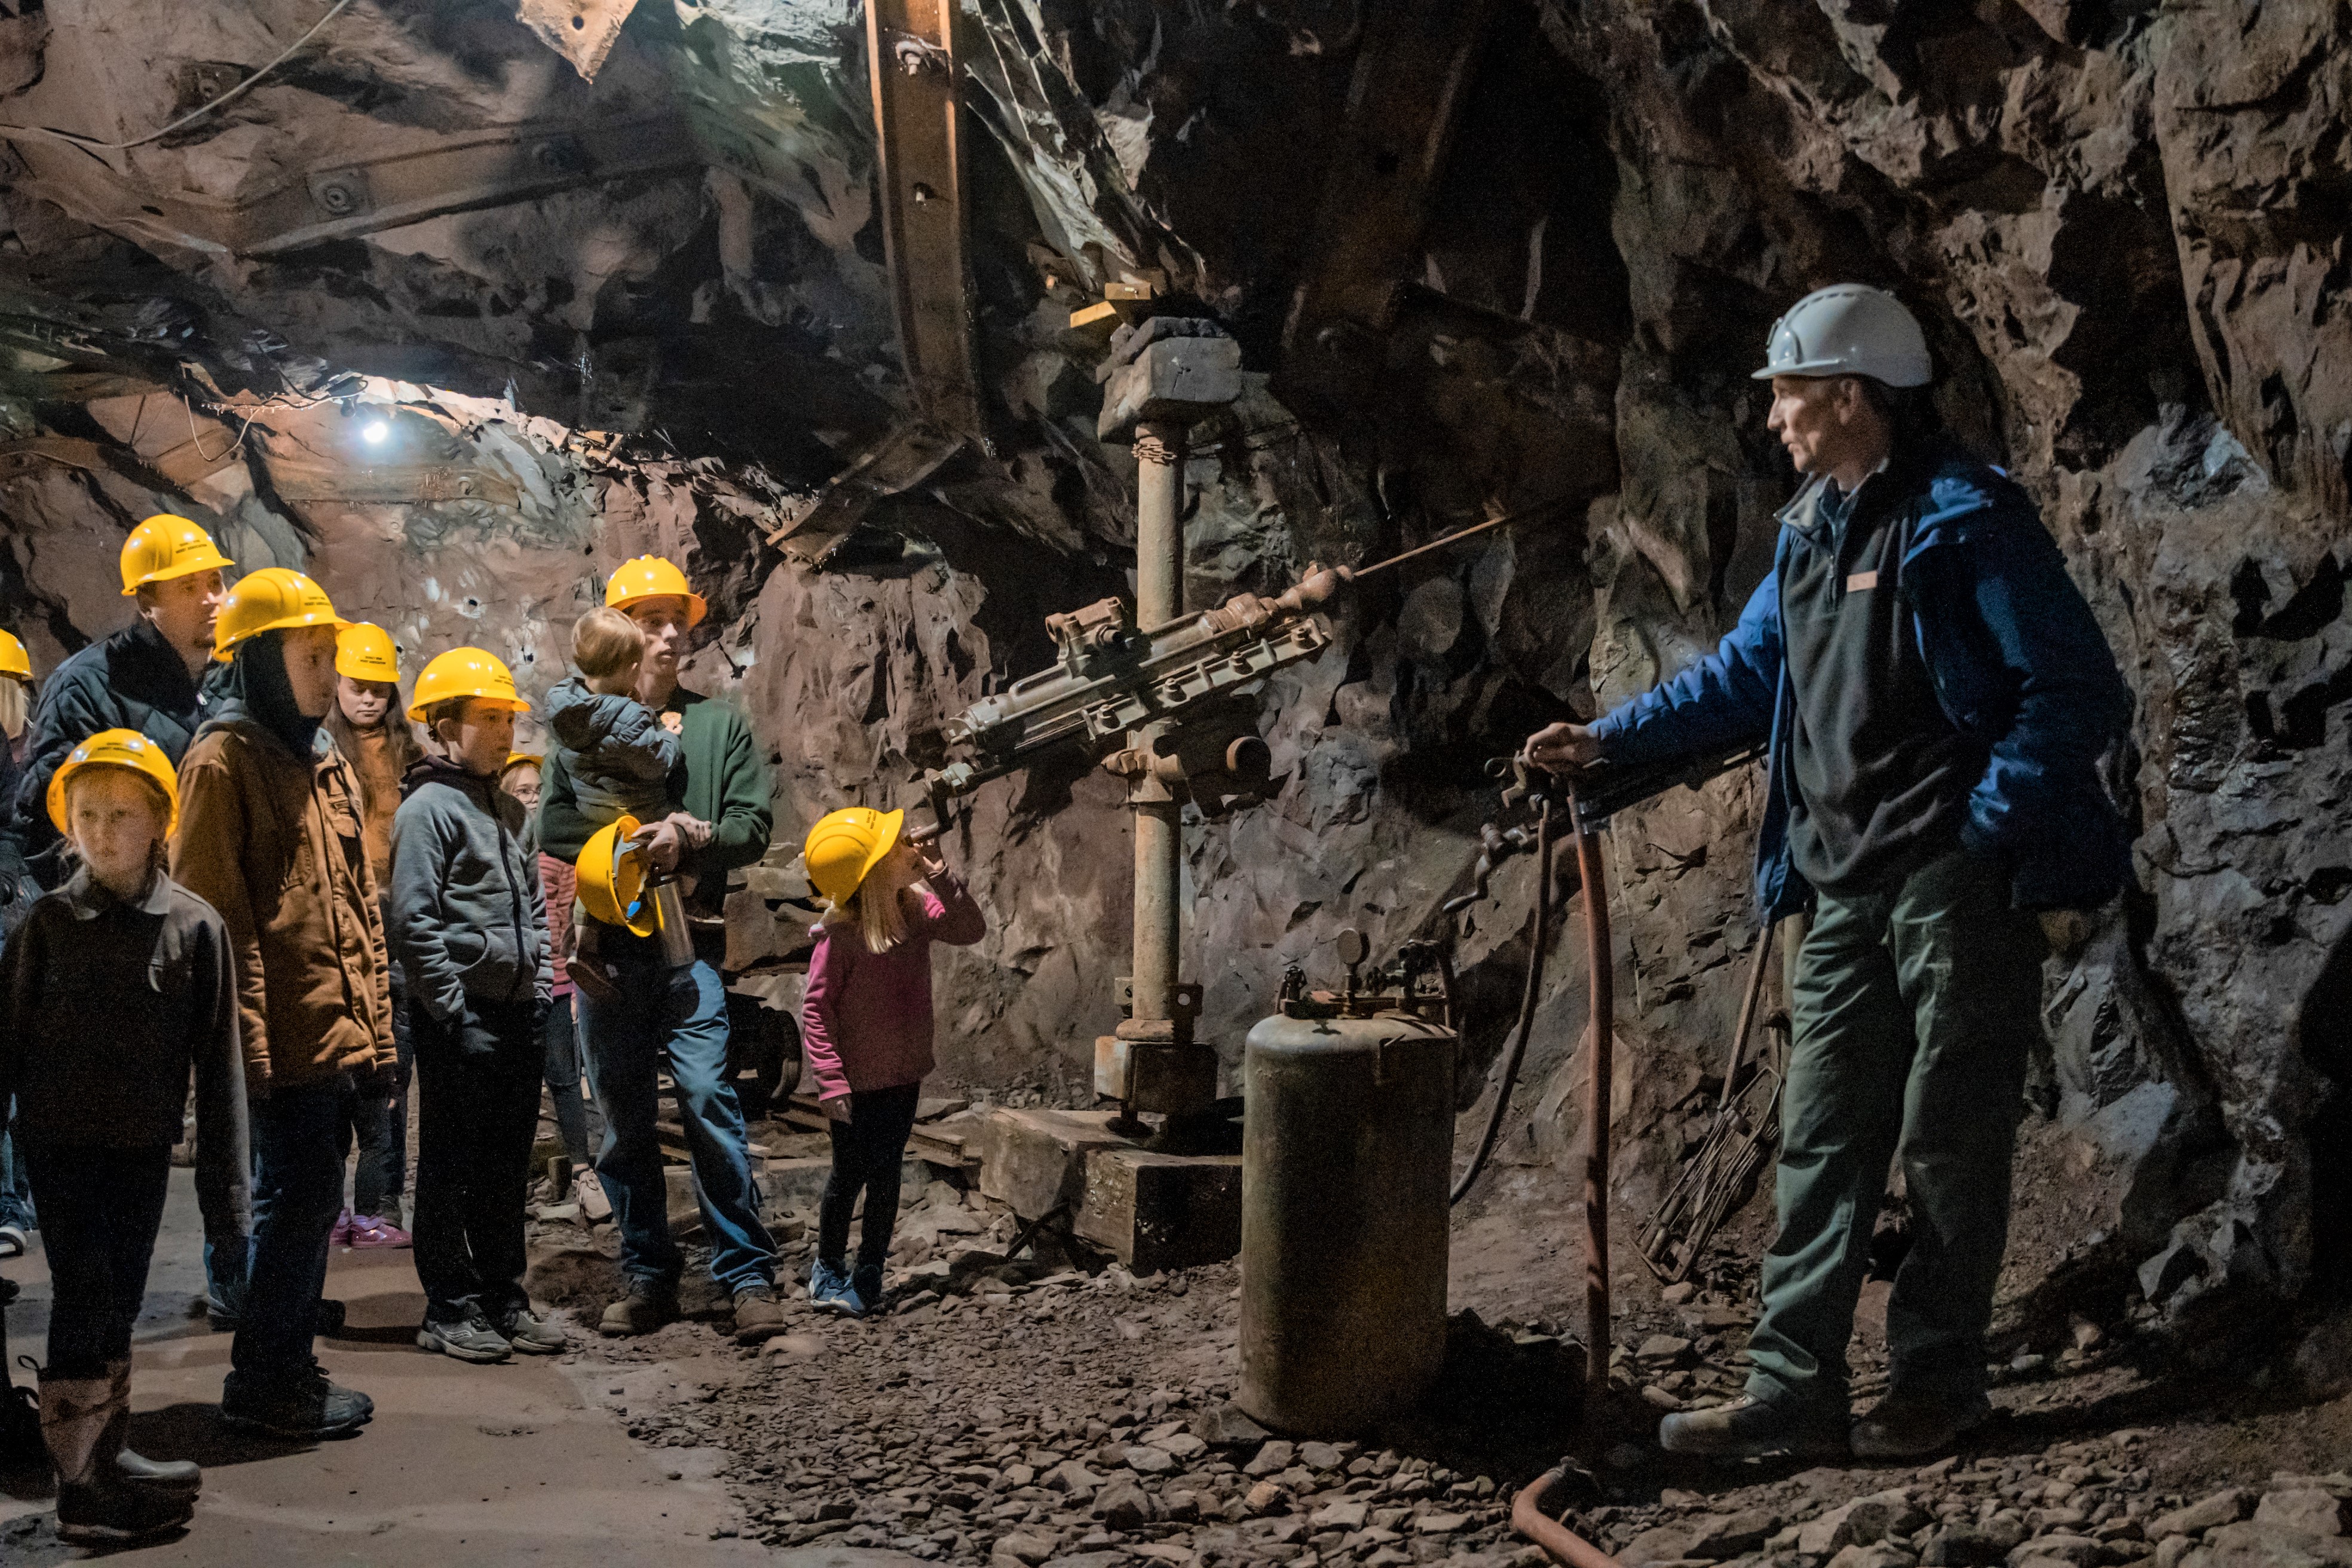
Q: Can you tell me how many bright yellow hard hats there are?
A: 10